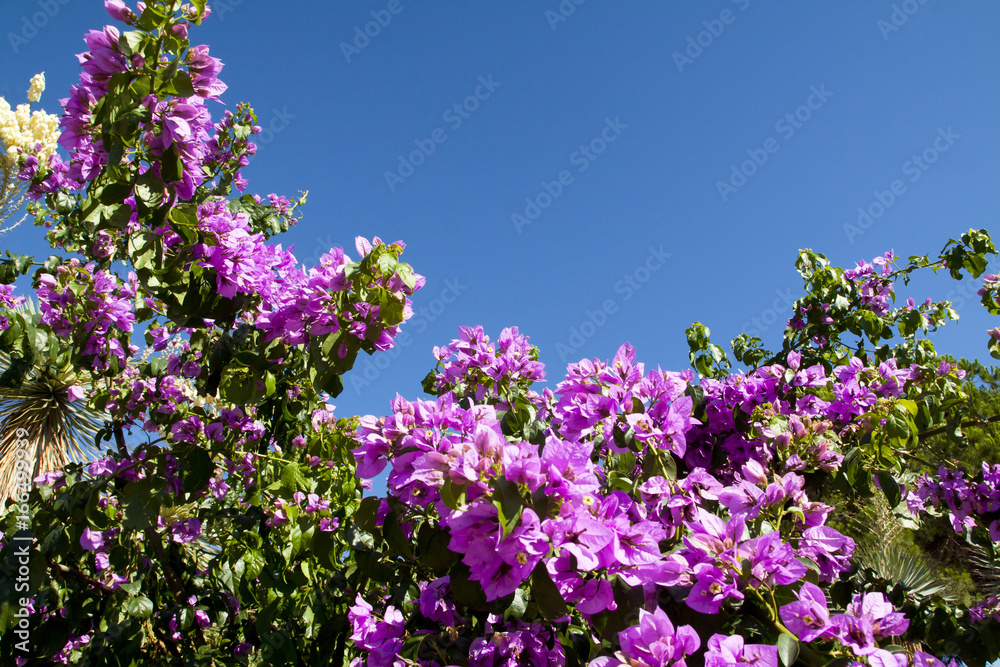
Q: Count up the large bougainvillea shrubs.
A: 2